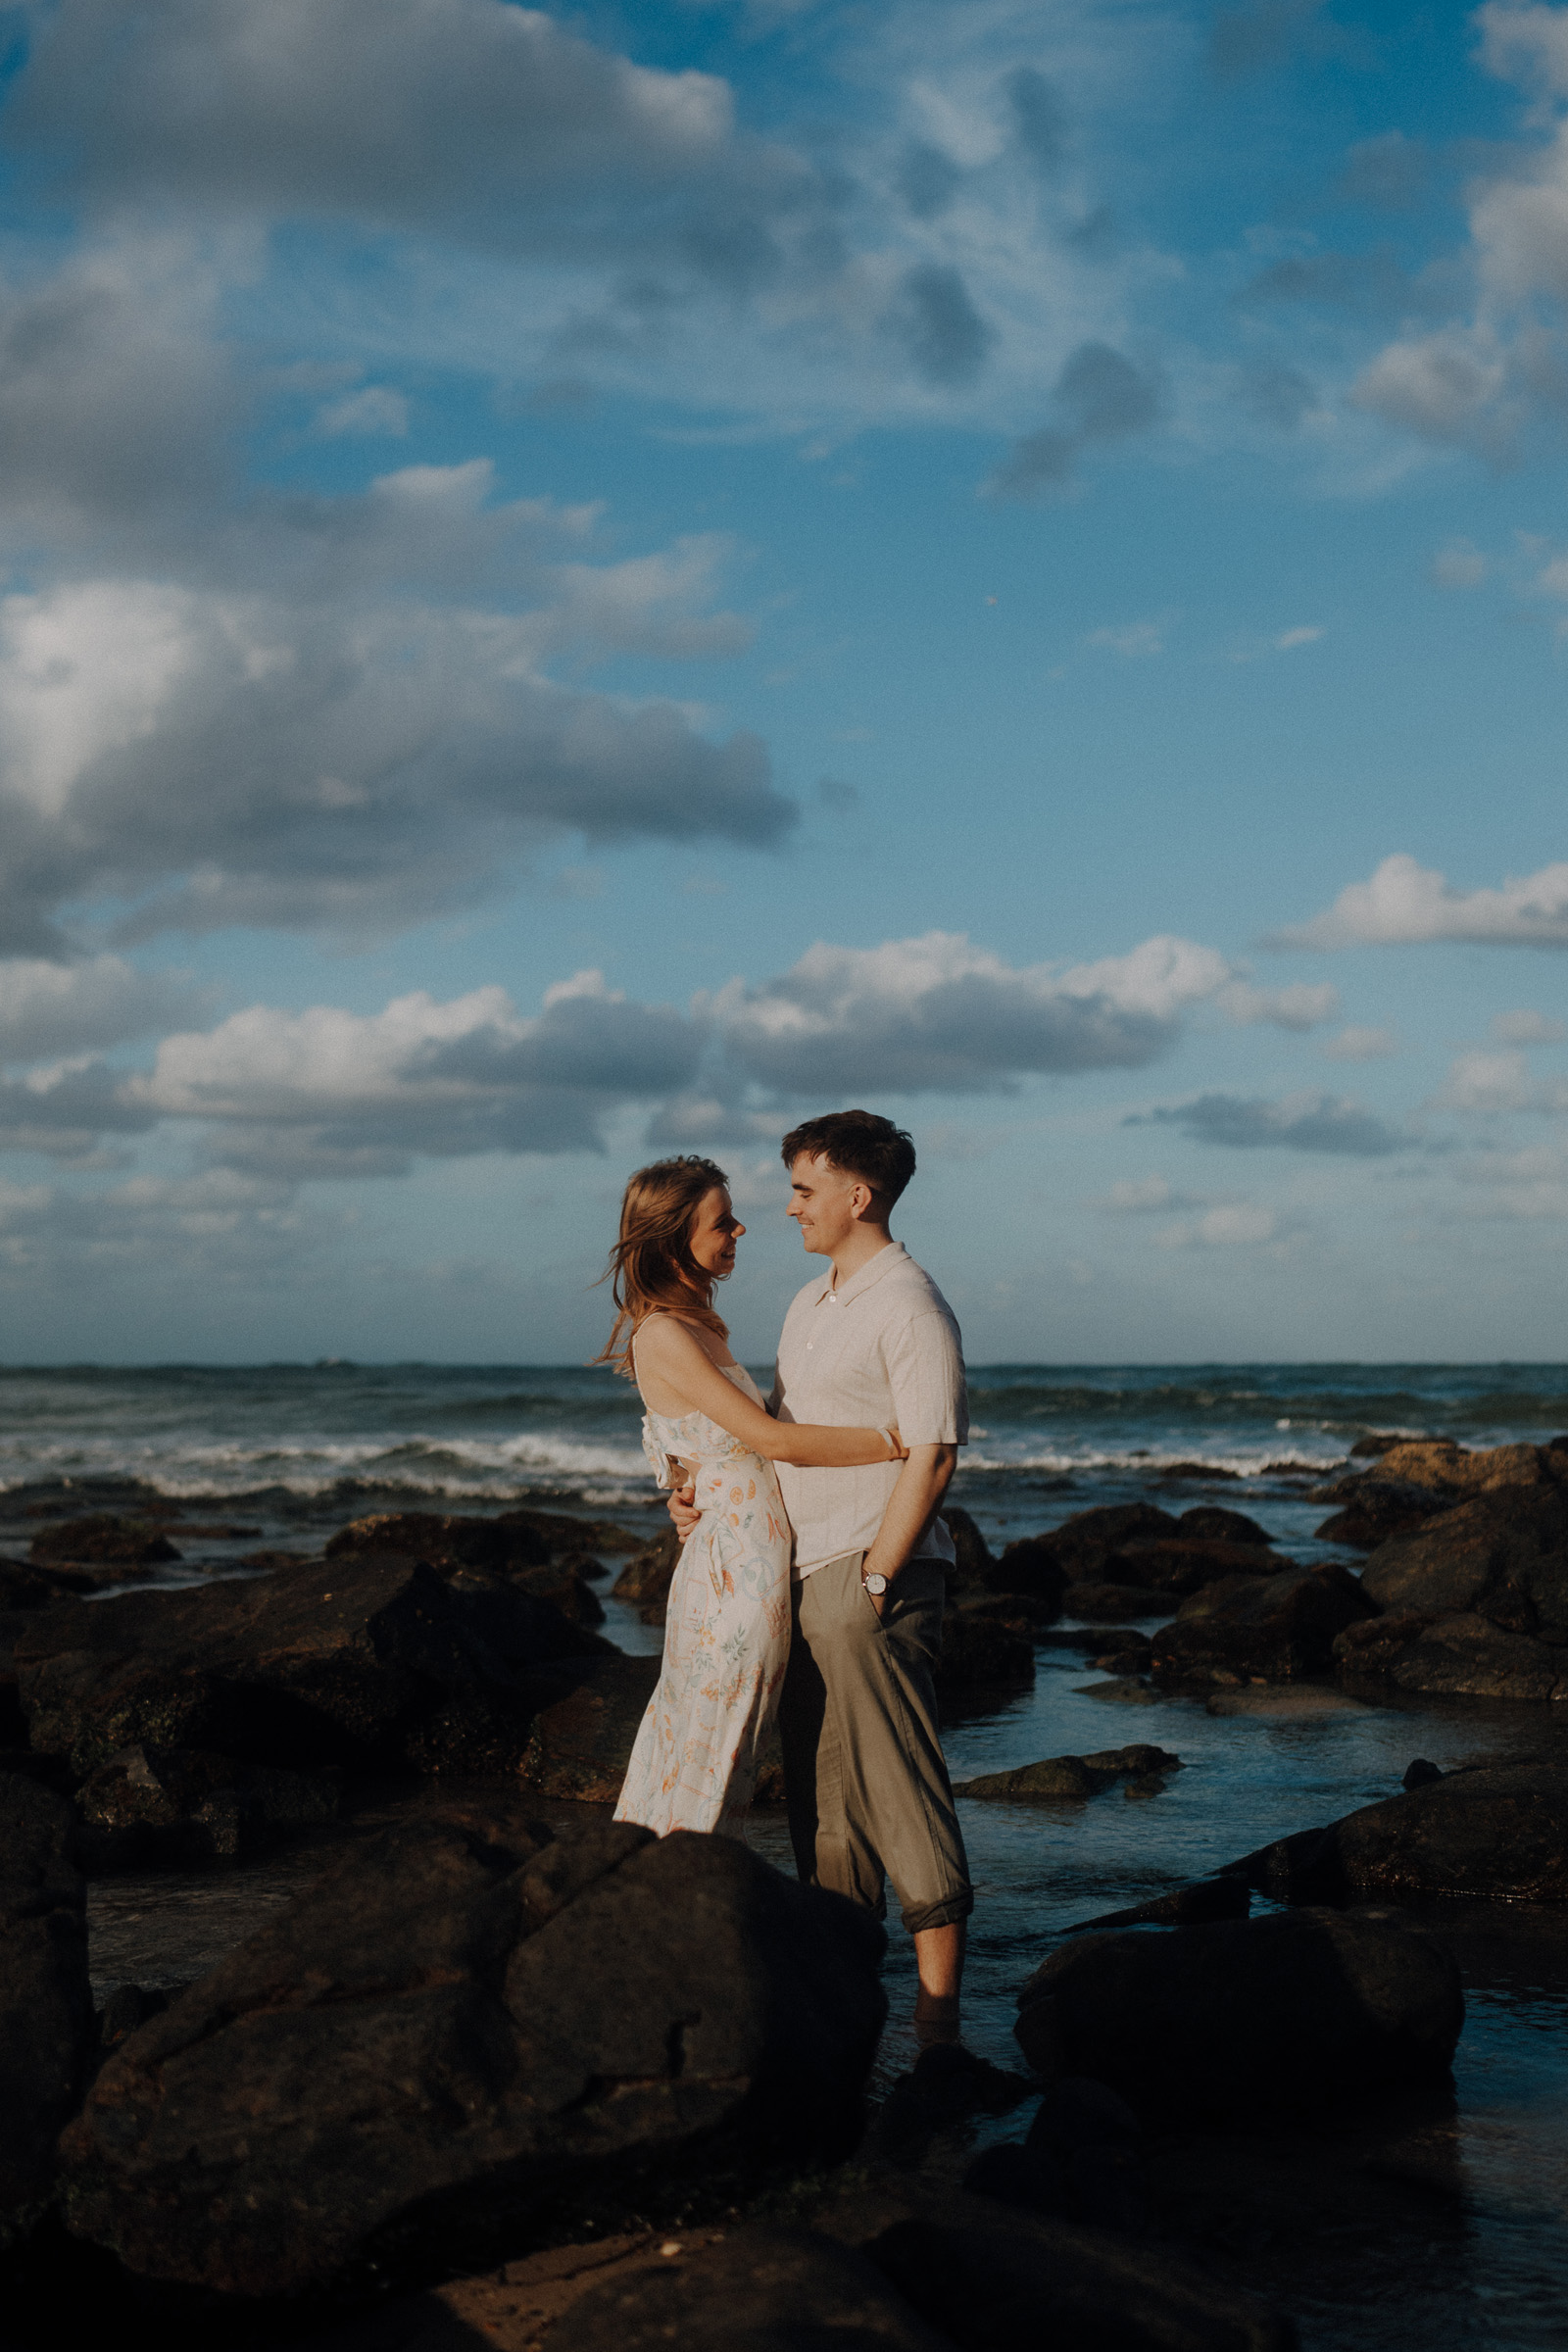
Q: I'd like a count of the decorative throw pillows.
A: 0